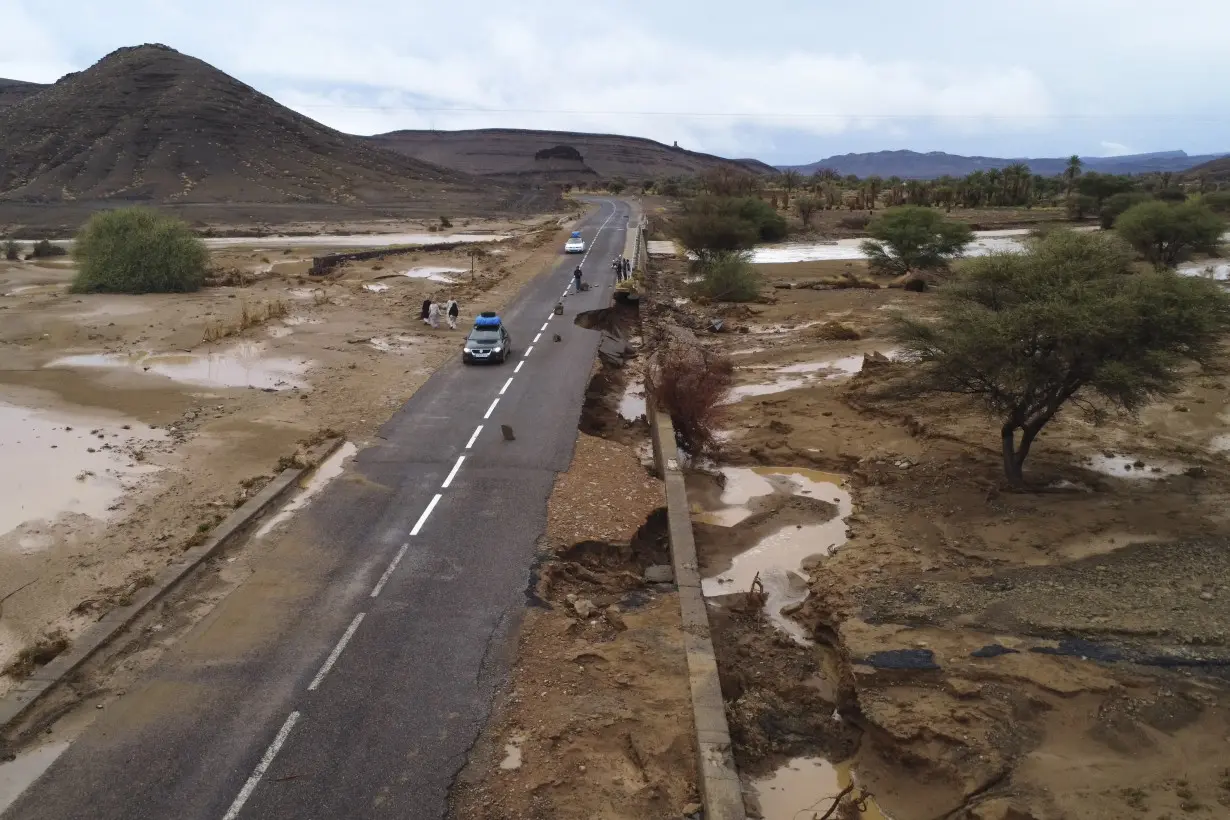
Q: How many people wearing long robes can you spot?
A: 3